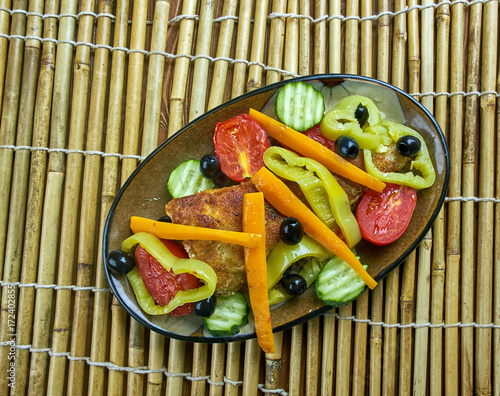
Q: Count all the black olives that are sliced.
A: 0